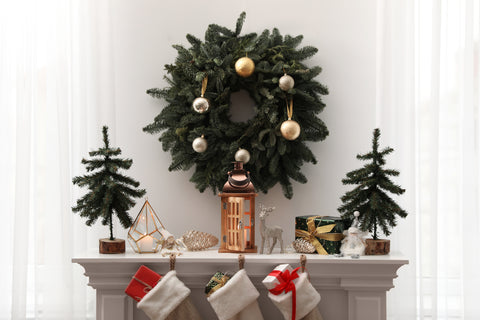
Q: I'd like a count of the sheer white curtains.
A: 2